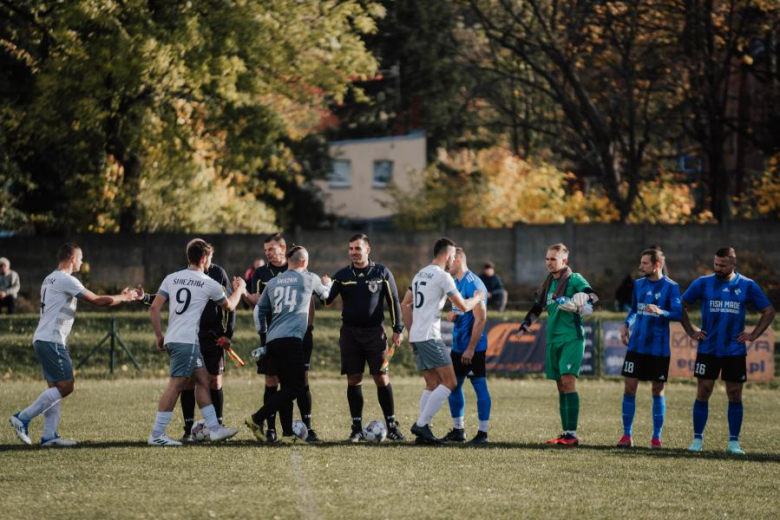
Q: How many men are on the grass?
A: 11